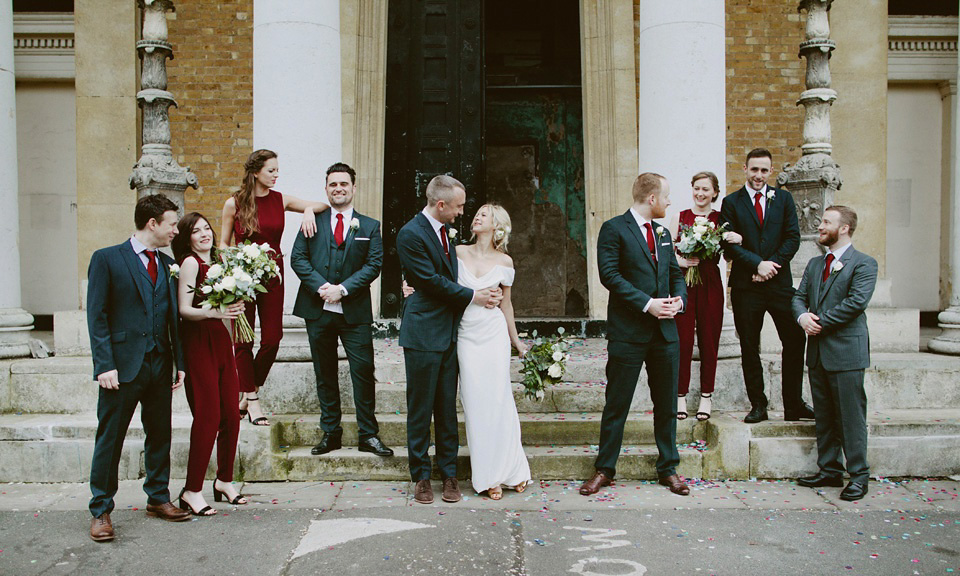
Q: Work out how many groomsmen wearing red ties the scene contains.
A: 5